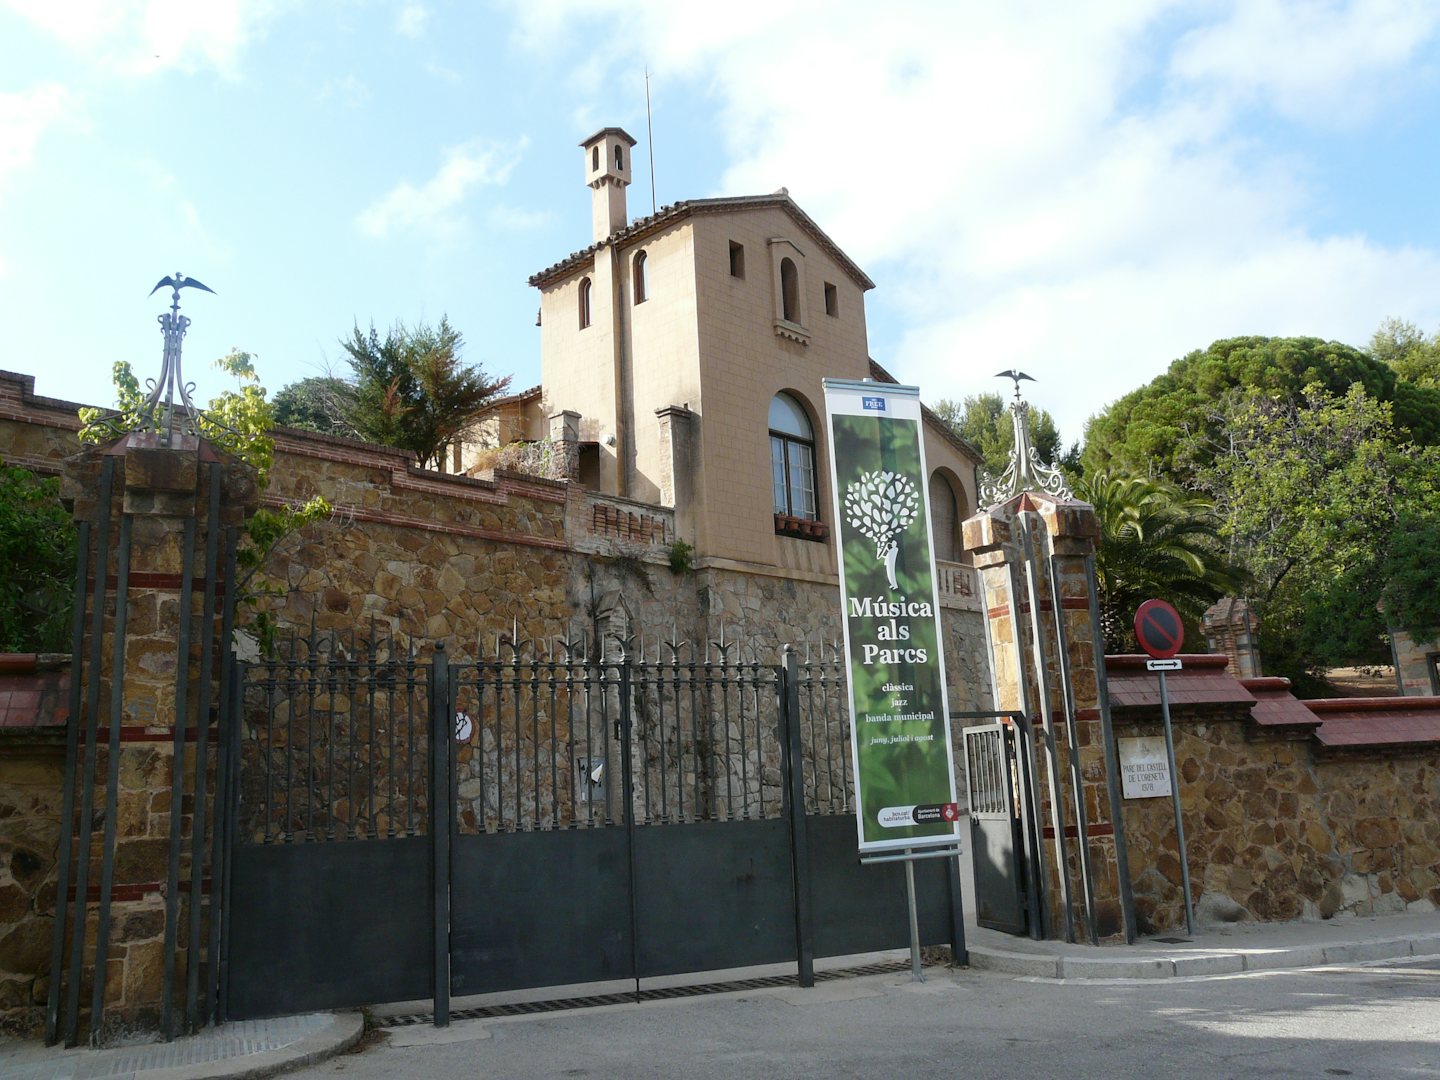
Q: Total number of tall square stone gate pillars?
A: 2